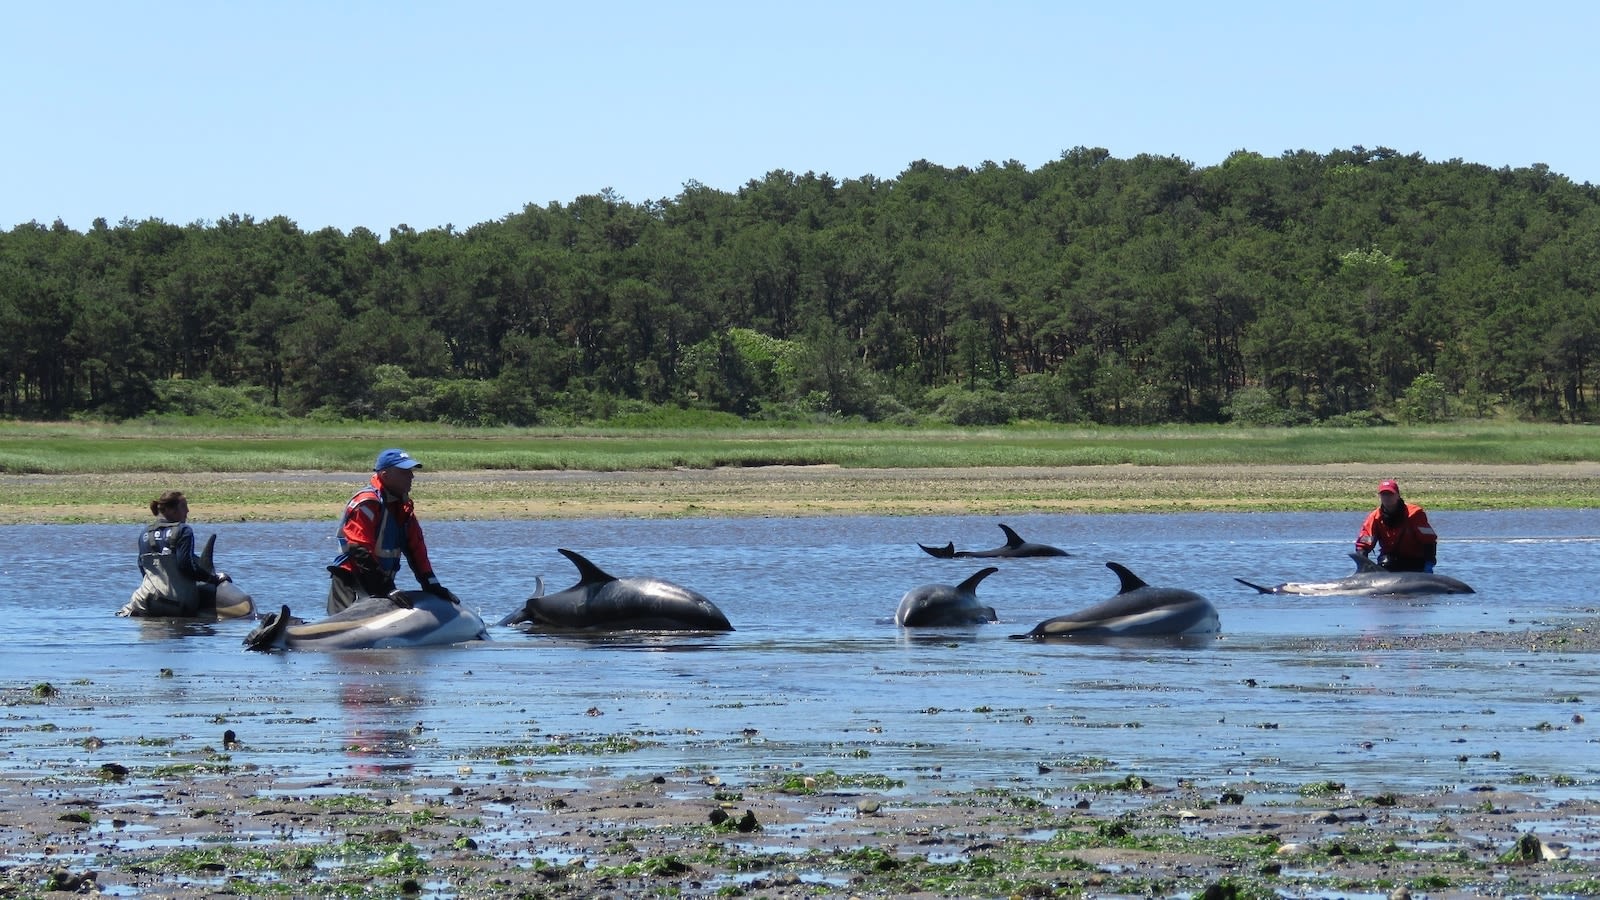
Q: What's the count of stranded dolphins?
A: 7